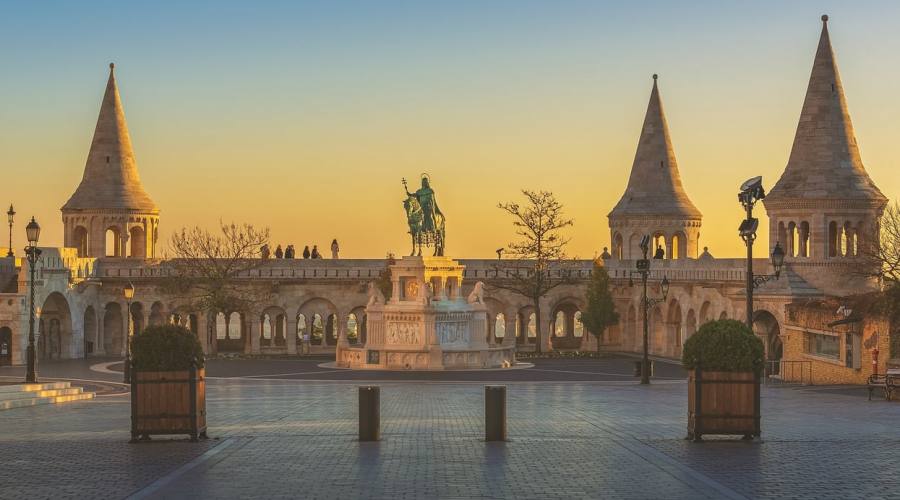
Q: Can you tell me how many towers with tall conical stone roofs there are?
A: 3